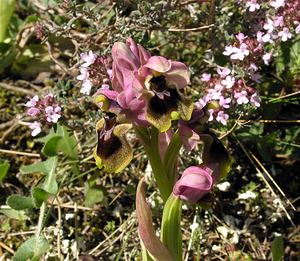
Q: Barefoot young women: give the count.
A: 0